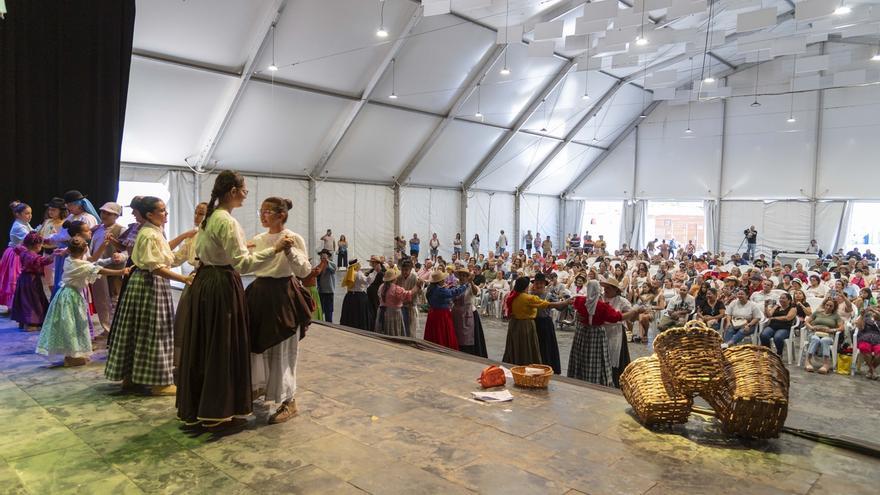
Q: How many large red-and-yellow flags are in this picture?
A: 0